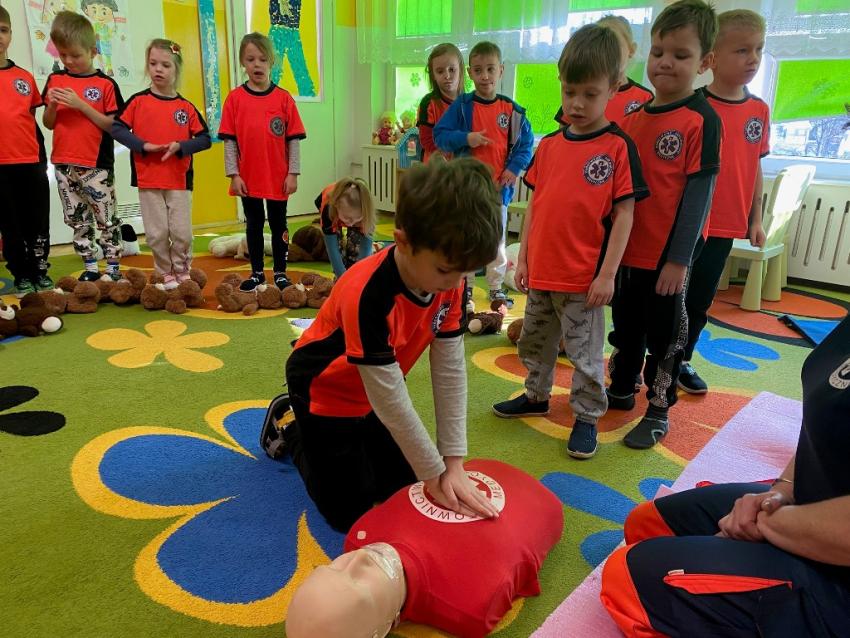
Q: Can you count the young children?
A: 12